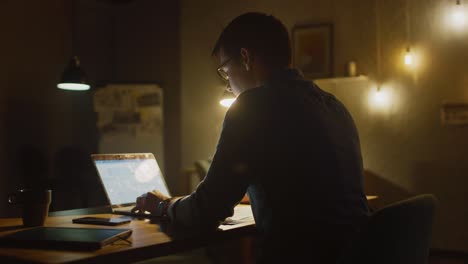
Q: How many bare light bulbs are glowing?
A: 3